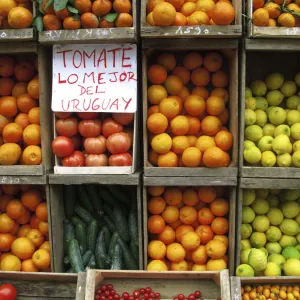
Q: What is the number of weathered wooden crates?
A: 15